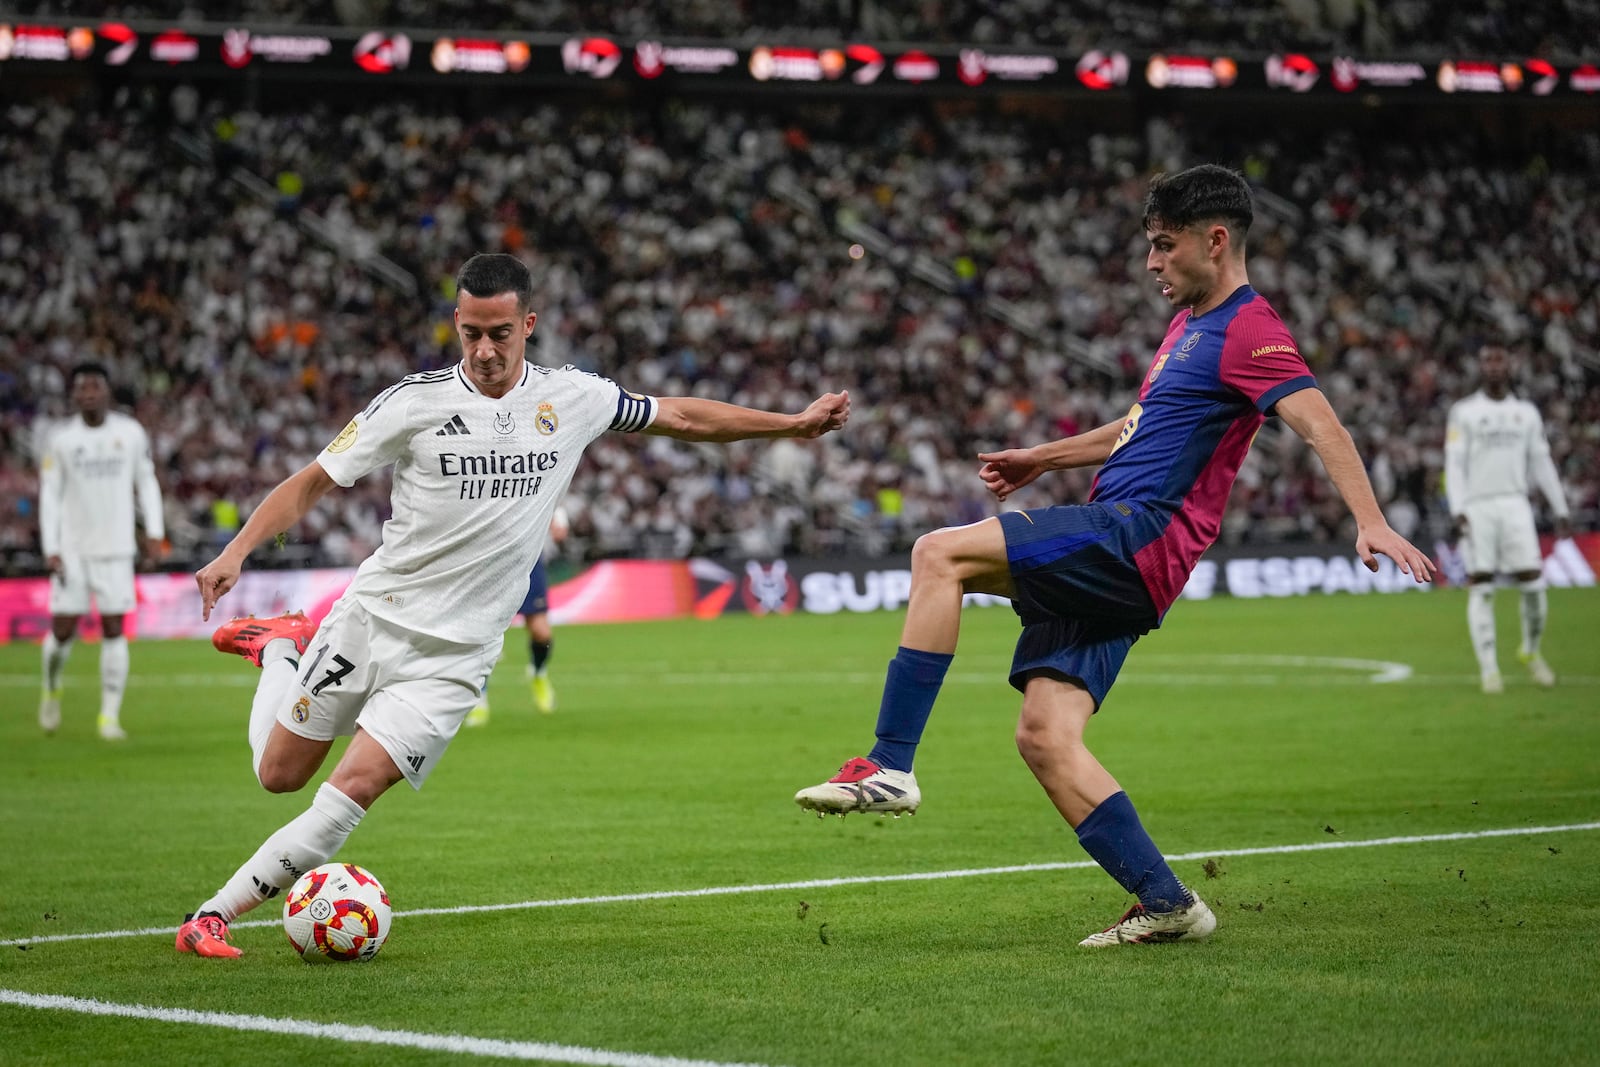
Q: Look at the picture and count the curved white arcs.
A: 1